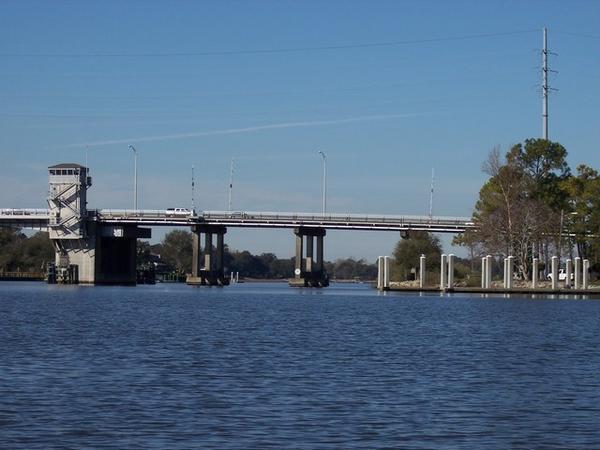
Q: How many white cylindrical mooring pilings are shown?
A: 14